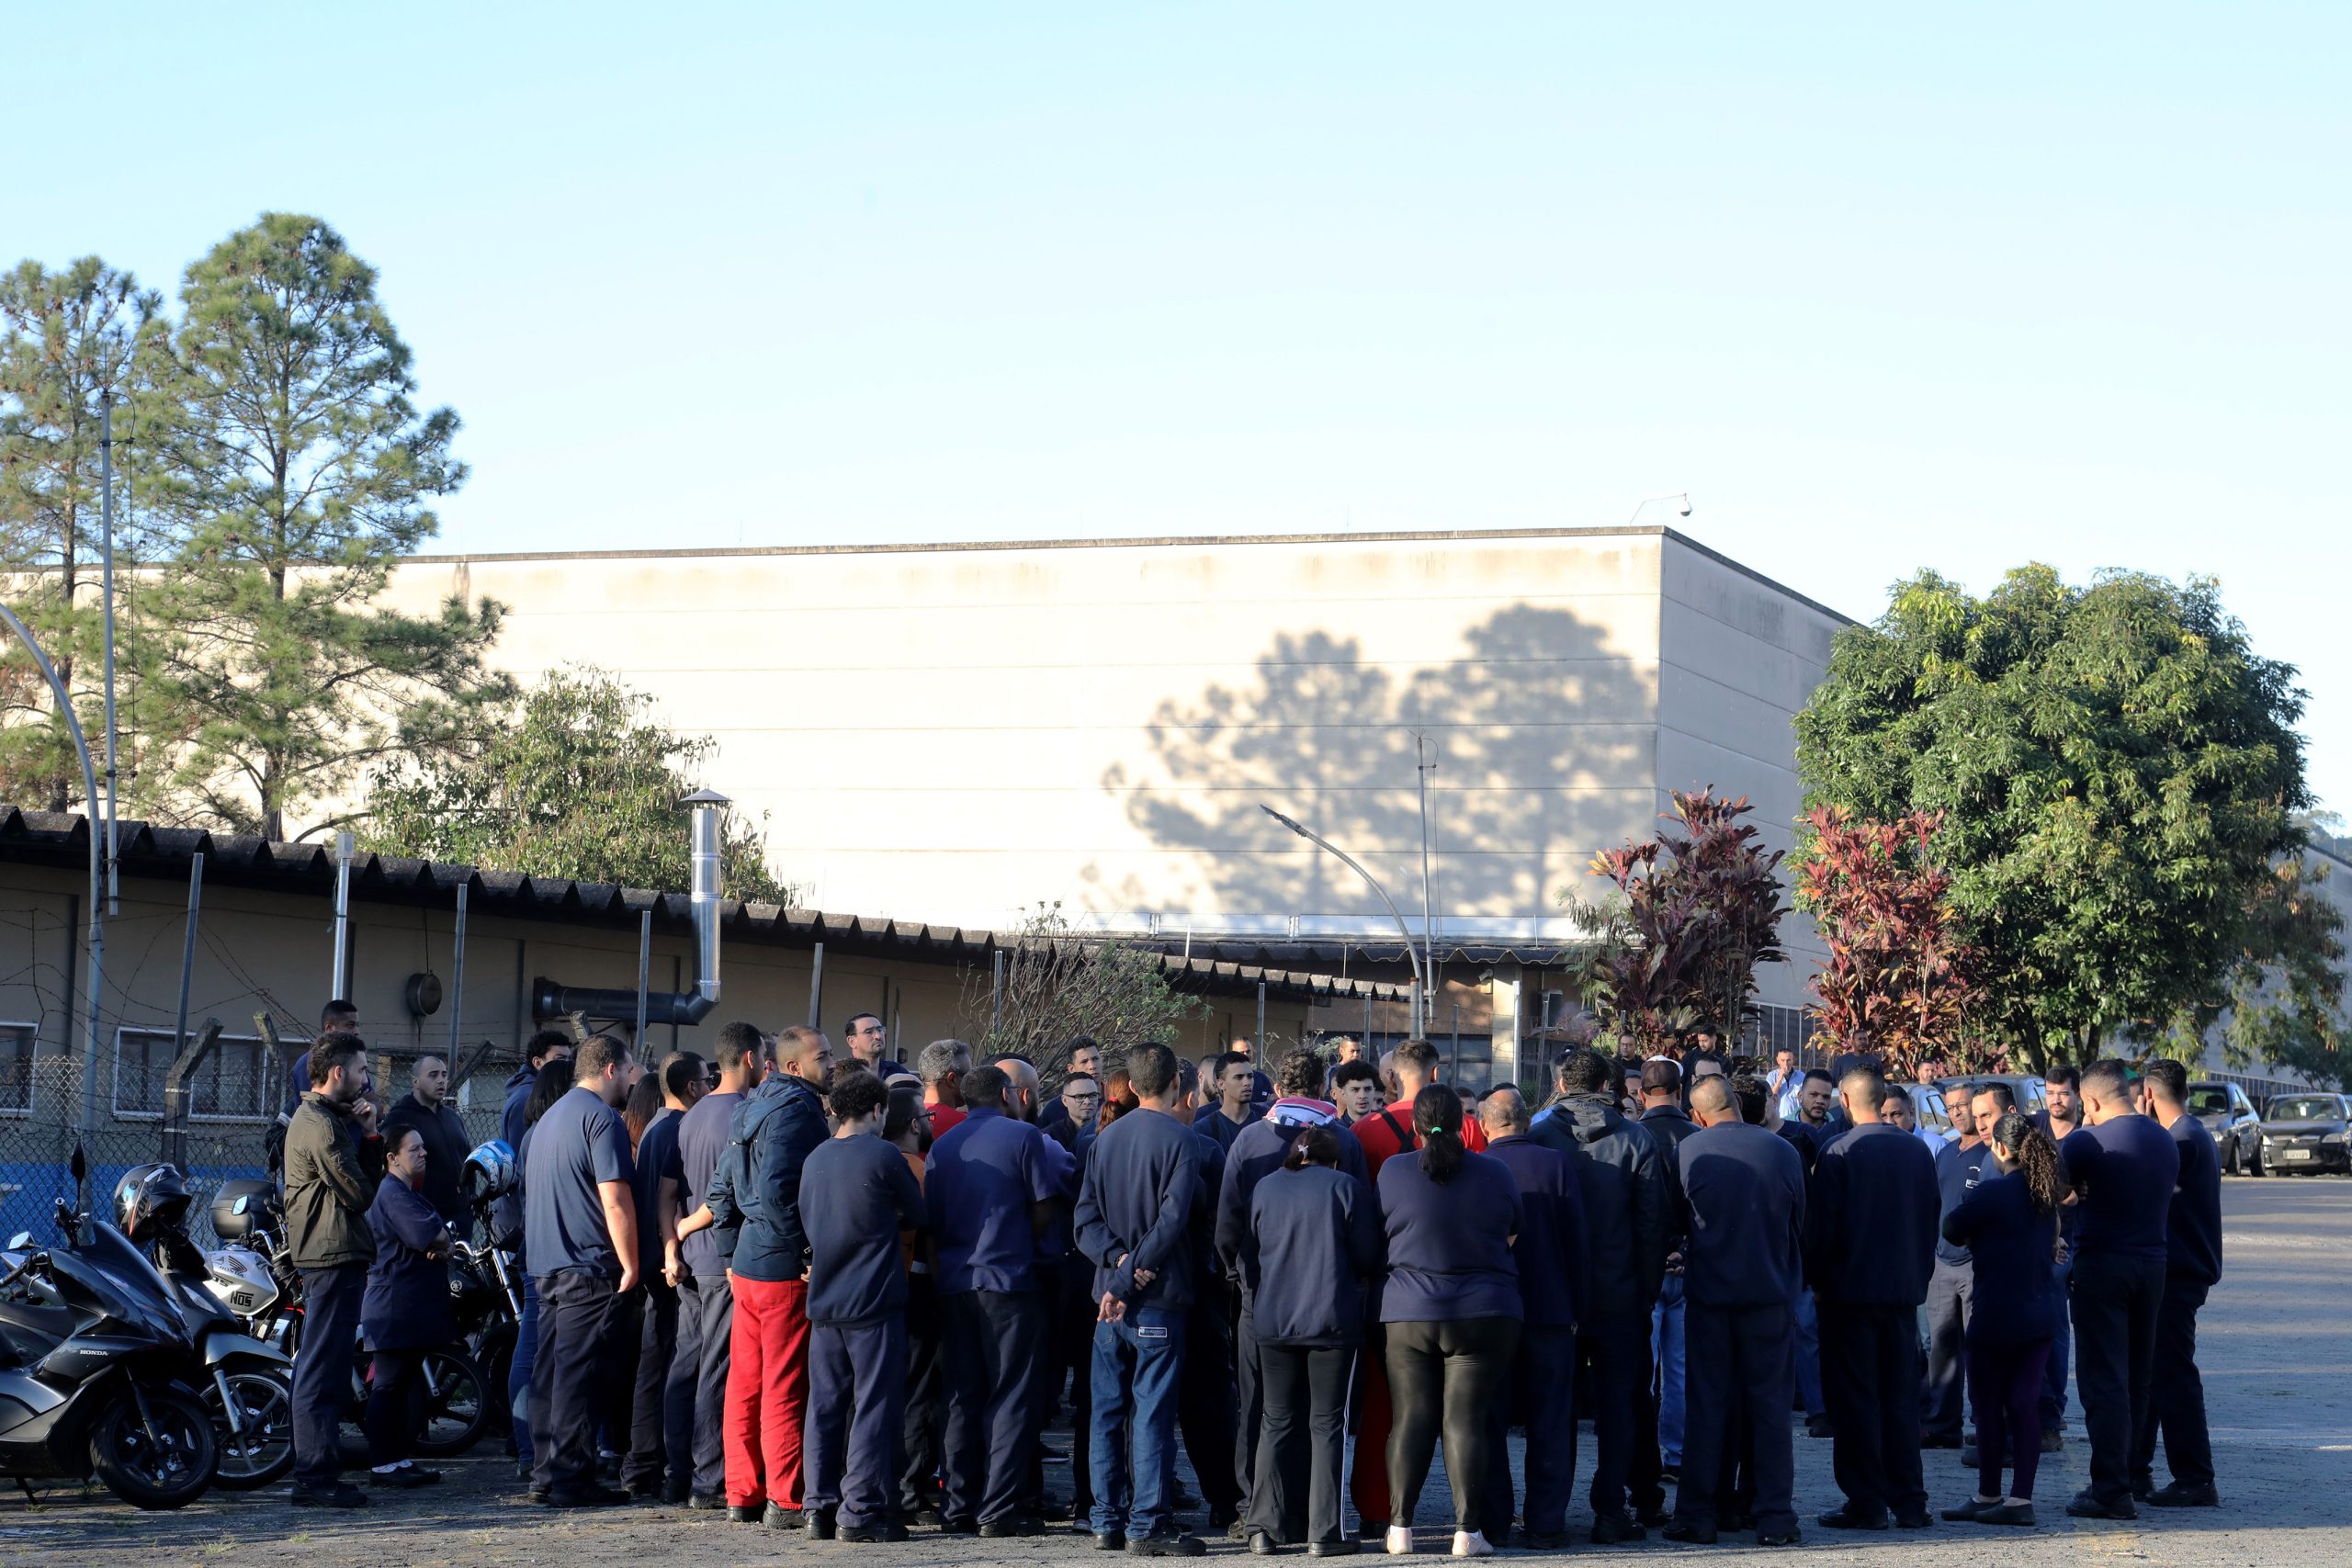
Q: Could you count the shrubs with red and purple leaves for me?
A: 2